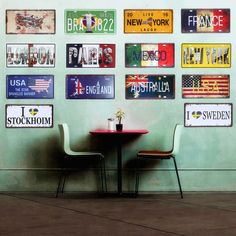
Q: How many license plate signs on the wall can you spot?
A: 14